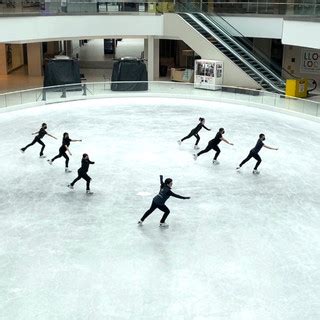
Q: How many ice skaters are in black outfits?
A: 7